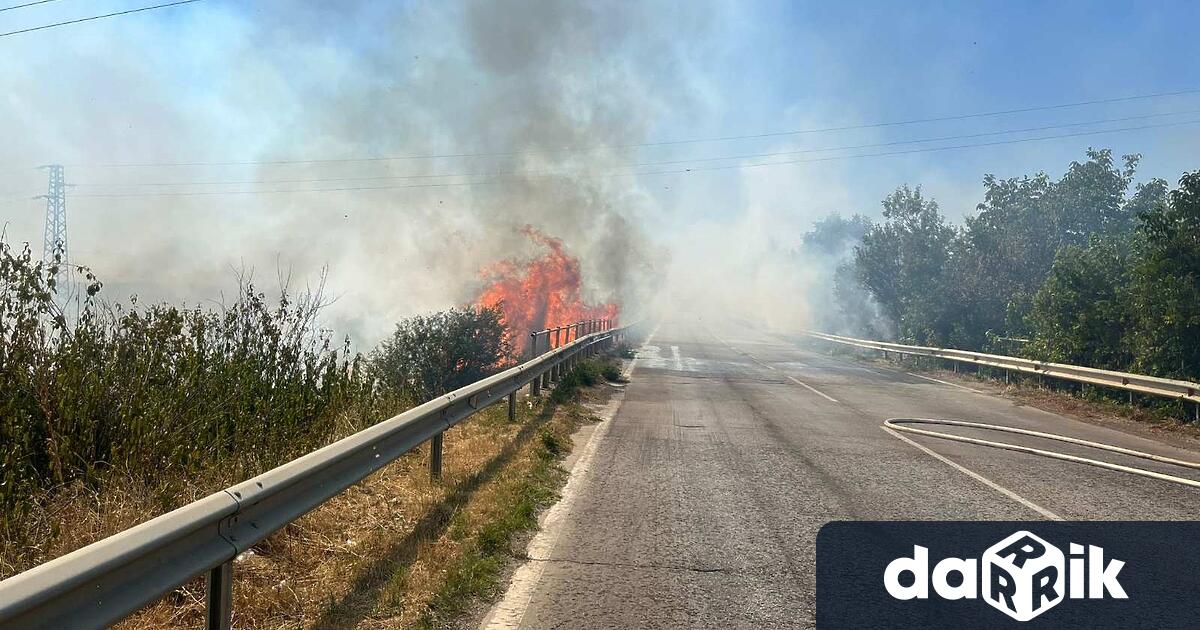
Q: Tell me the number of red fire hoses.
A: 0